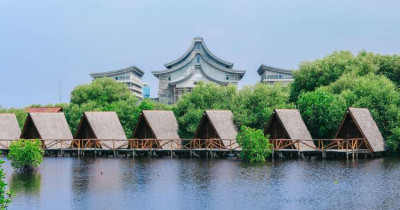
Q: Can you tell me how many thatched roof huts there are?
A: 7